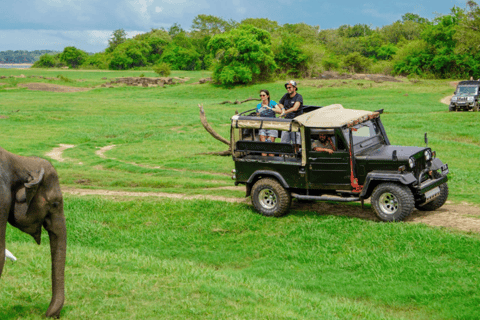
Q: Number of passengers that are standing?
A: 2